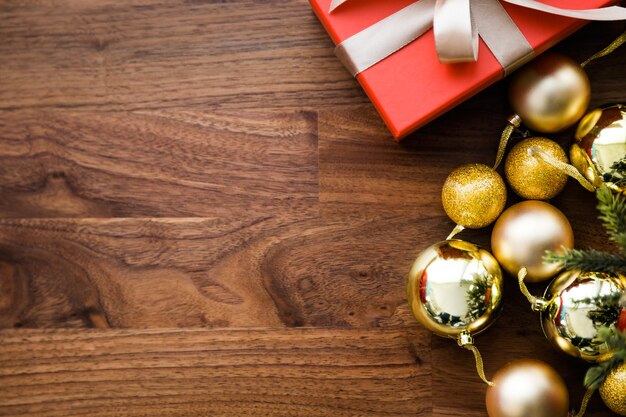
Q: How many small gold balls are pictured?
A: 3